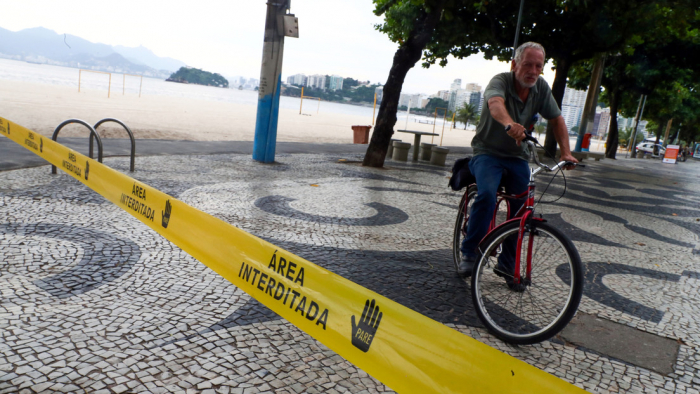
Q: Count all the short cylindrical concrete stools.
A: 4